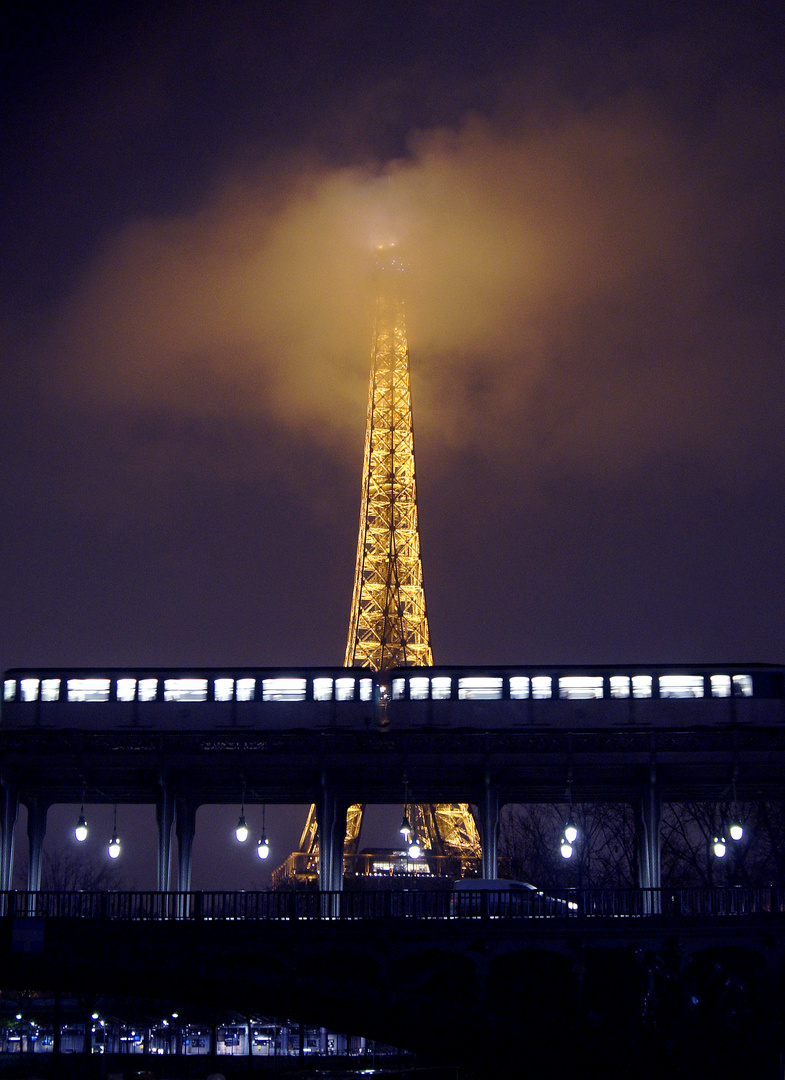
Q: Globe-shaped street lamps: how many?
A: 10